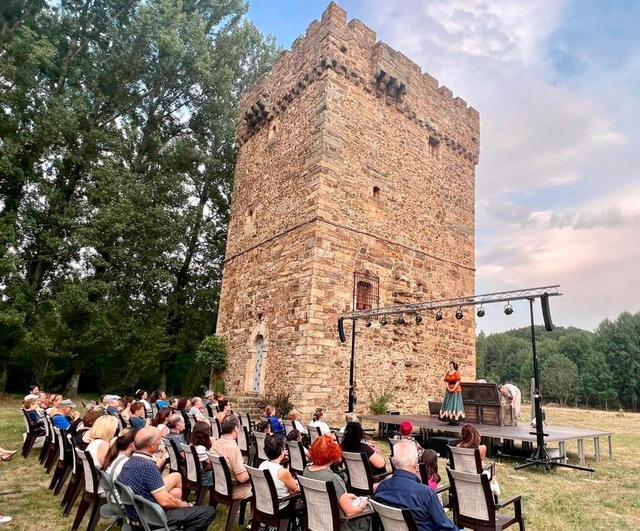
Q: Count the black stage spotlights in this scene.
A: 8